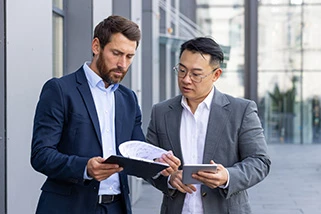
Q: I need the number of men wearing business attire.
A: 2